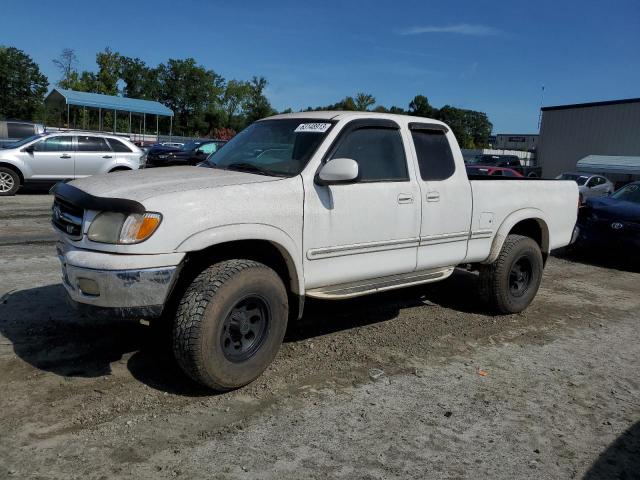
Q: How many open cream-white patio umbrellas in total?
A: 0